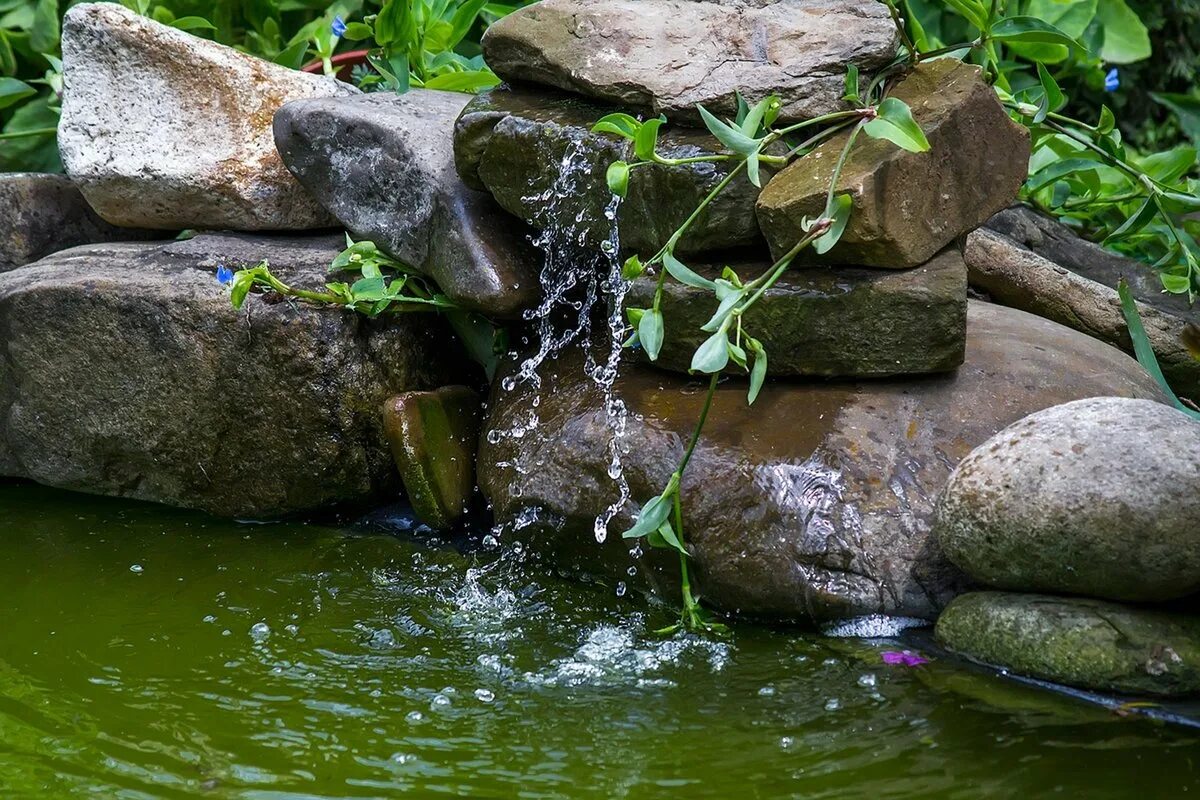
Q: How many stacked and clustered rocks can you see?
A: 13